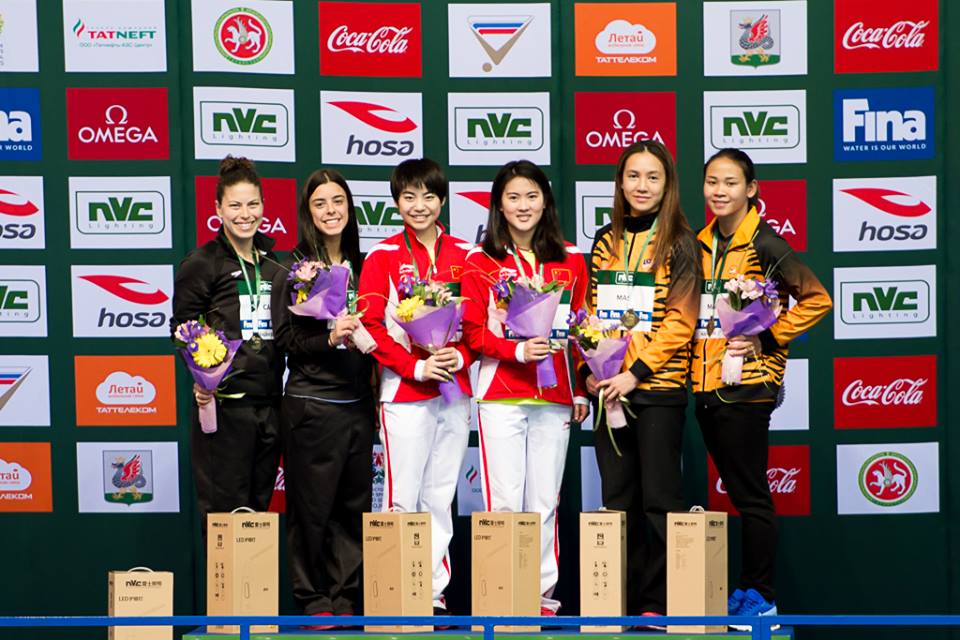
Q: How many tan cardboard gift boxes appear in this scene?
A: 6